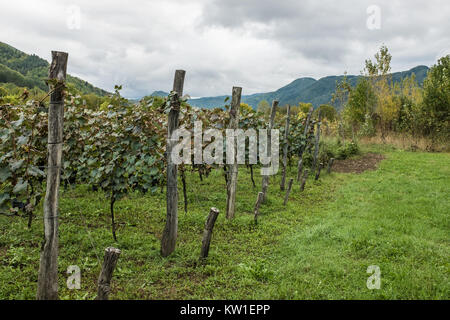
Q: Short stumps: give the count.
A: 7